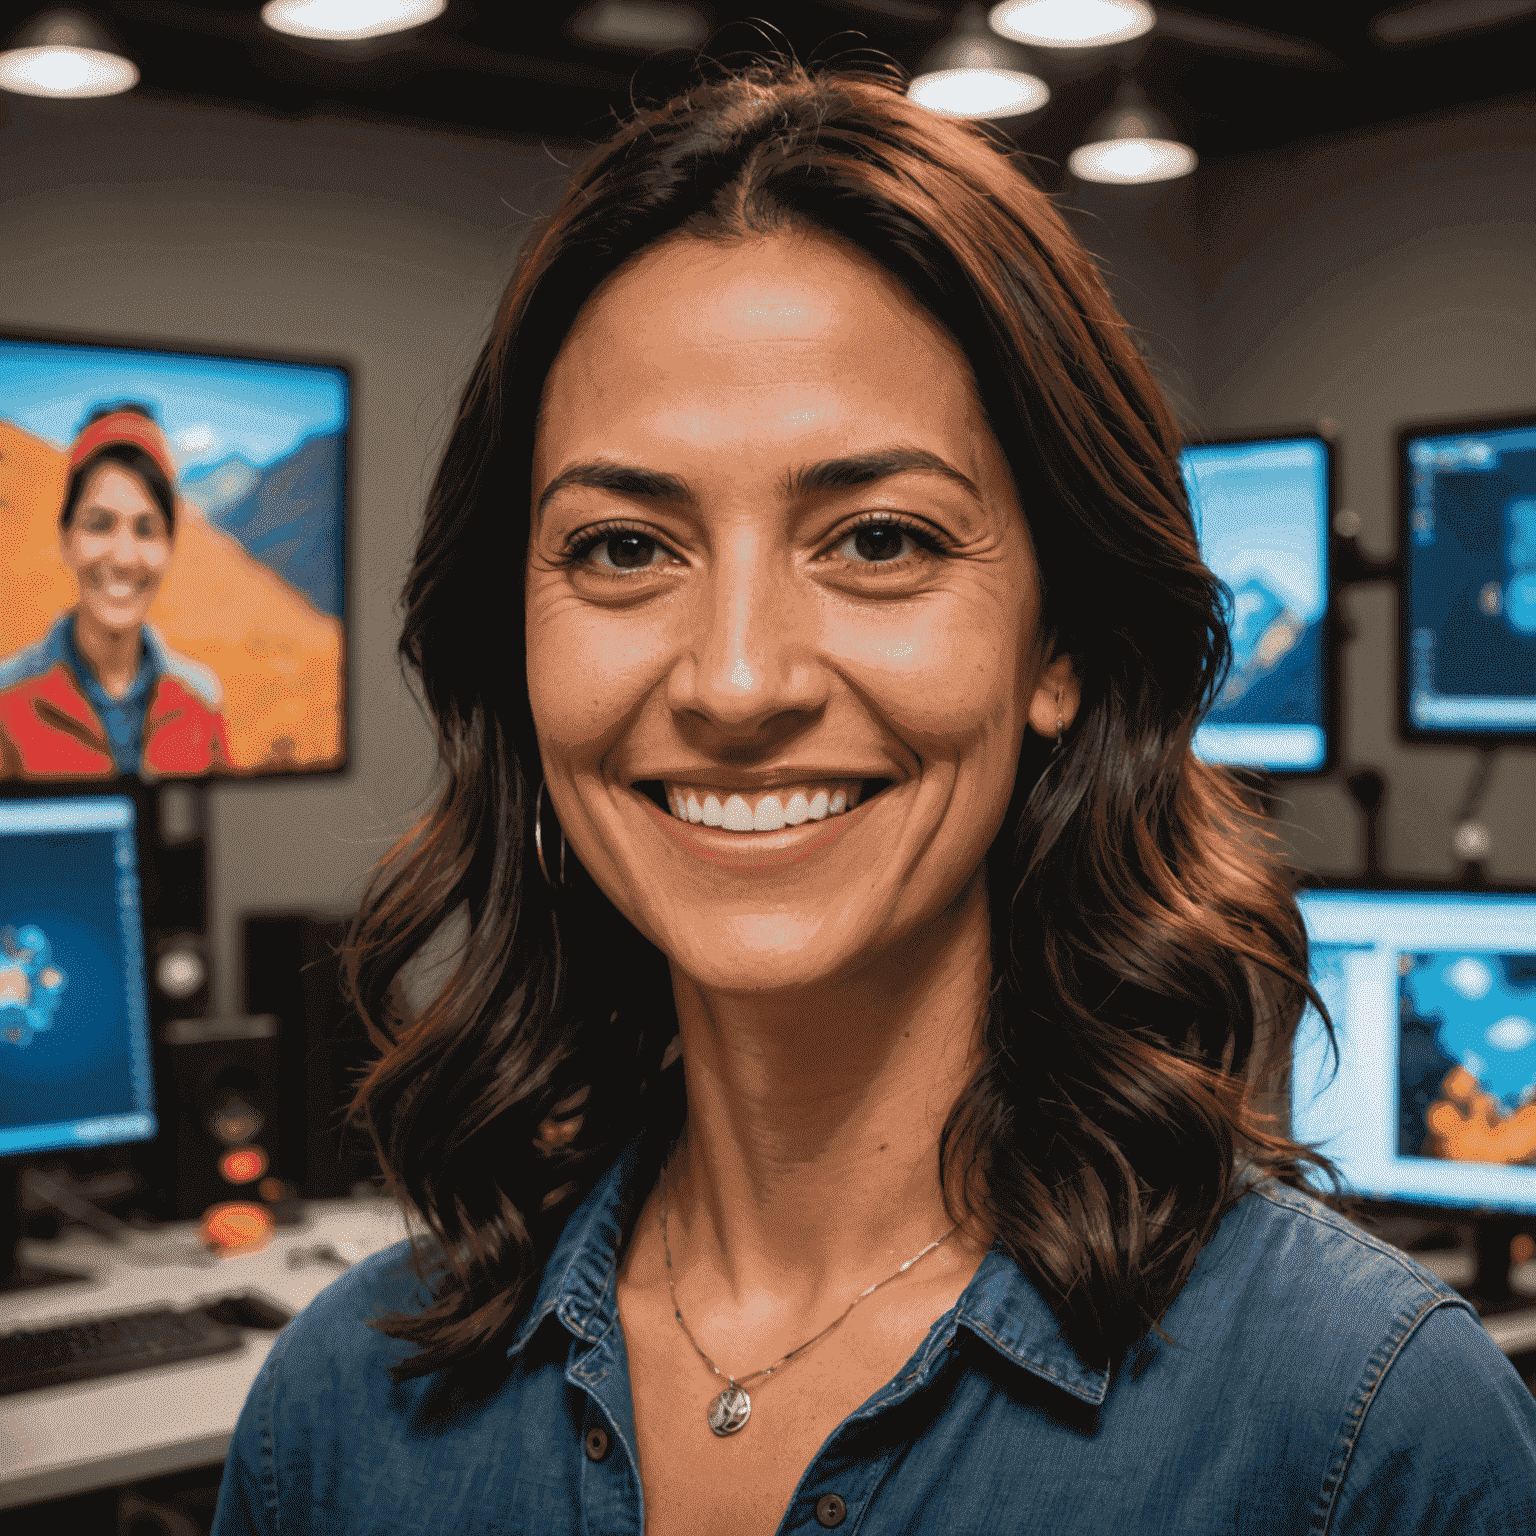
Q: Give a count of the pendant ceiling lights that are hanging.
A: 5